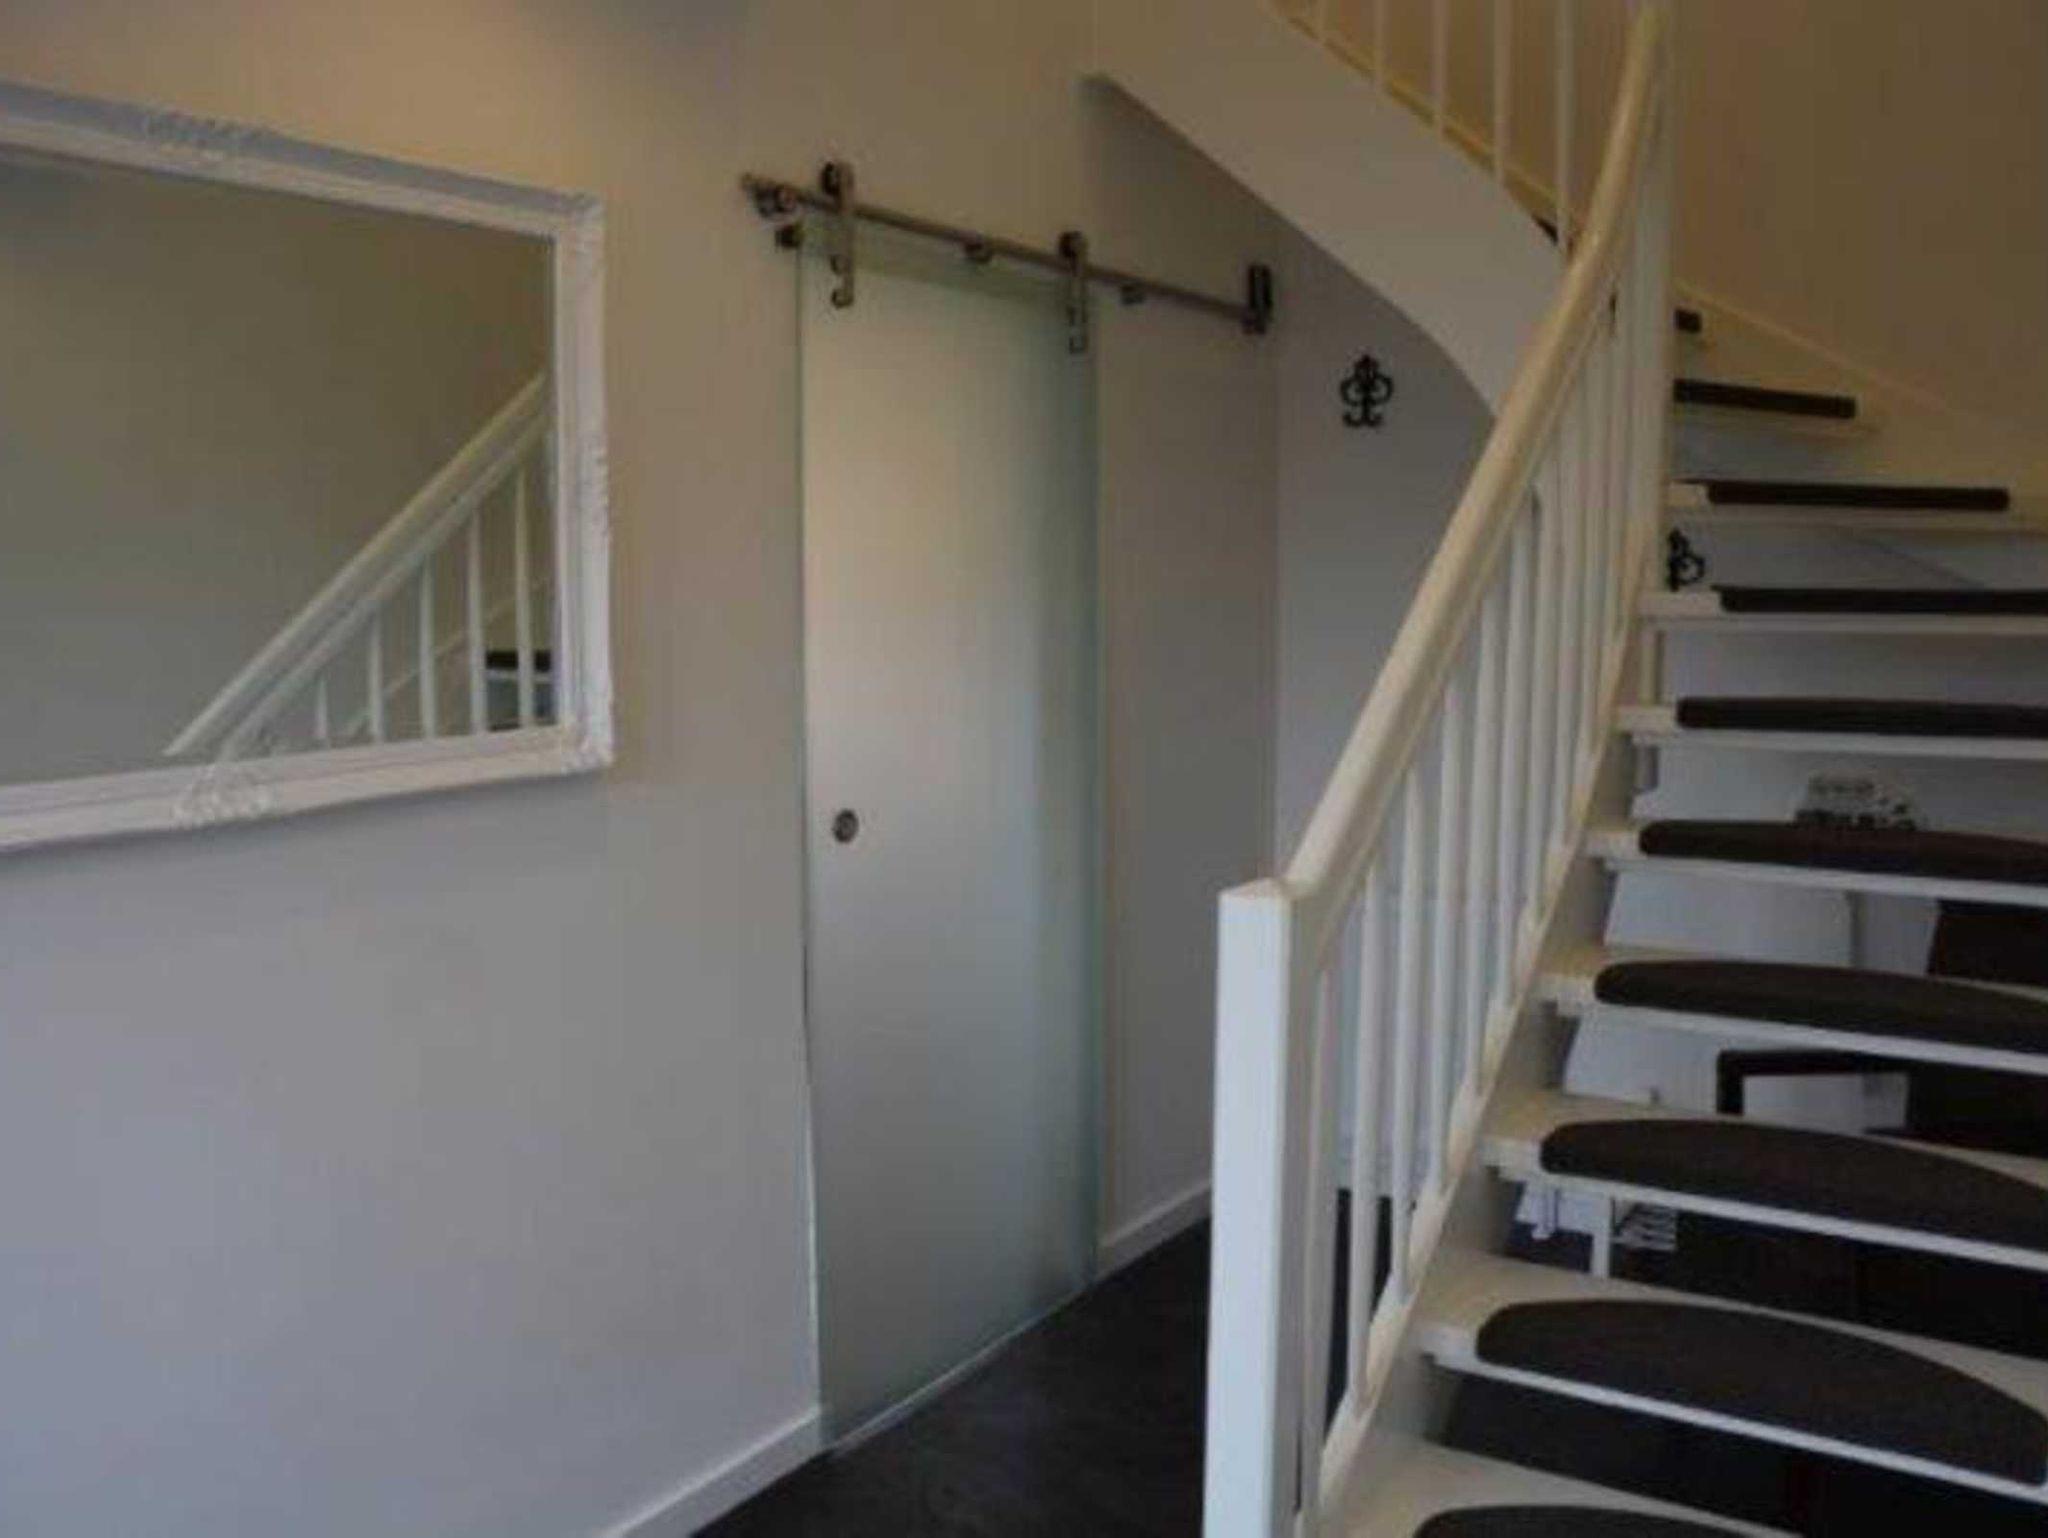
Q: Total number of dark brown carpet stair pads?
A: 10